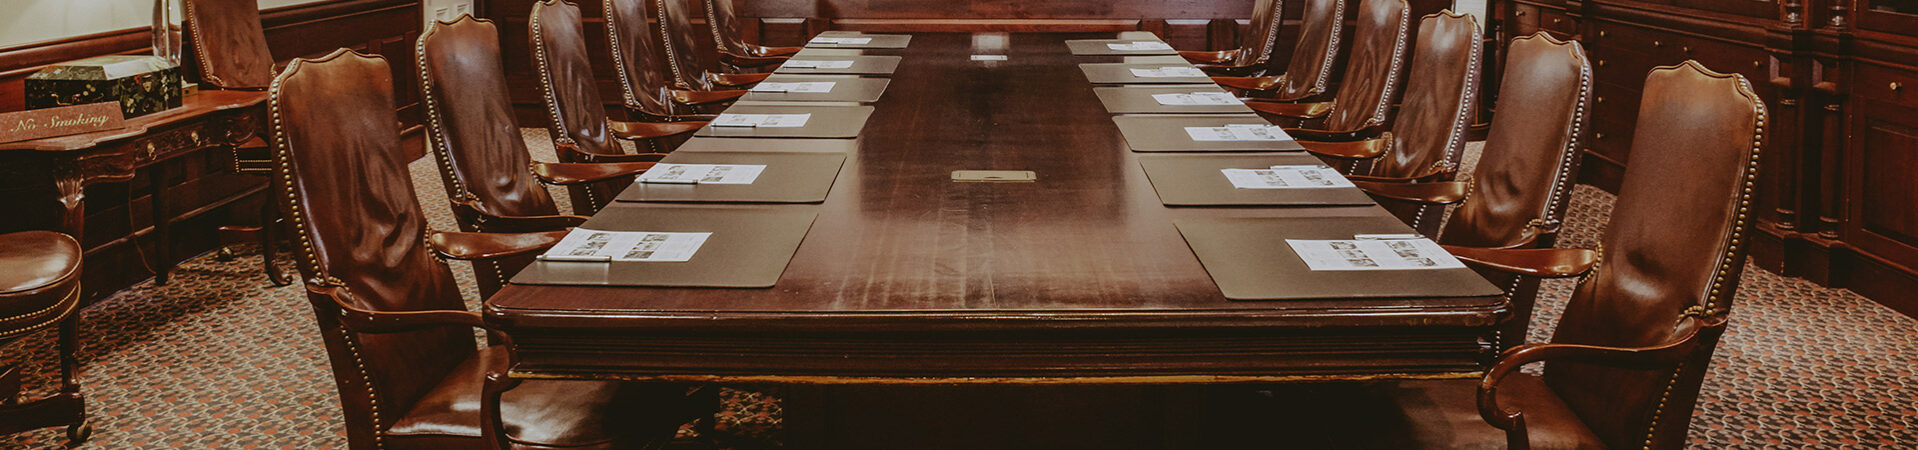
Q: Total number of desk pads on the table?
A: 12